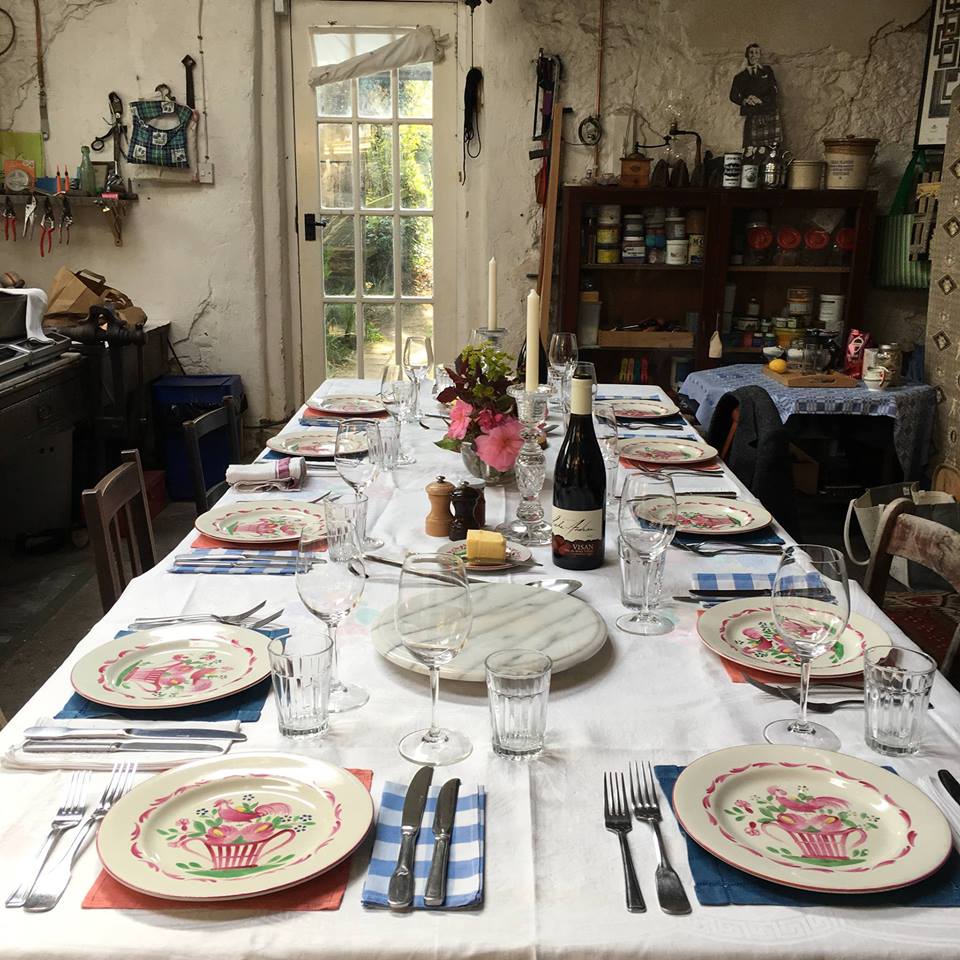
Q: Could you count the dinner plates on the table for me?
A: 10